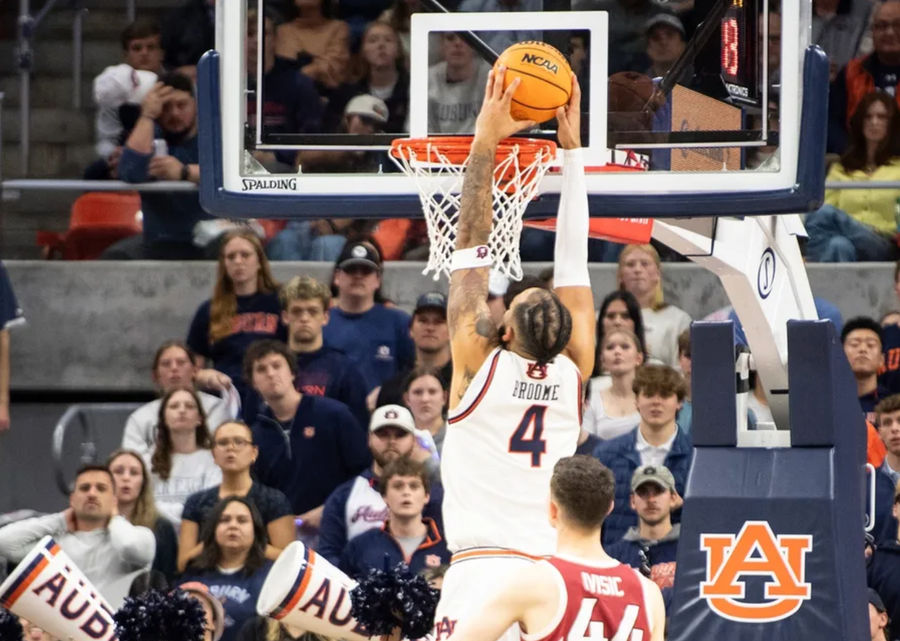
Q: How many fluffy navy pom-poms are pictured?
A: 3